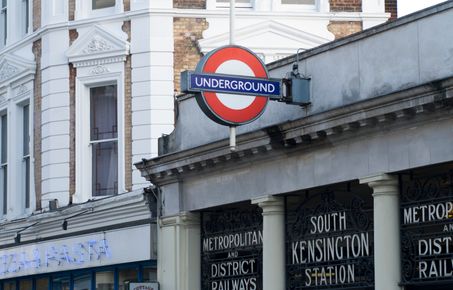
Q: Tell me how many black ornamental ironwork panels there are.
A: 3